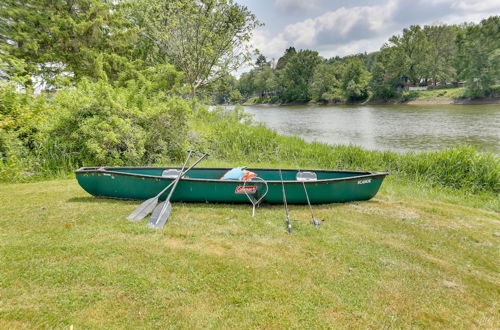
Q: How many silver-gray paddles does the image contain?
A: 2